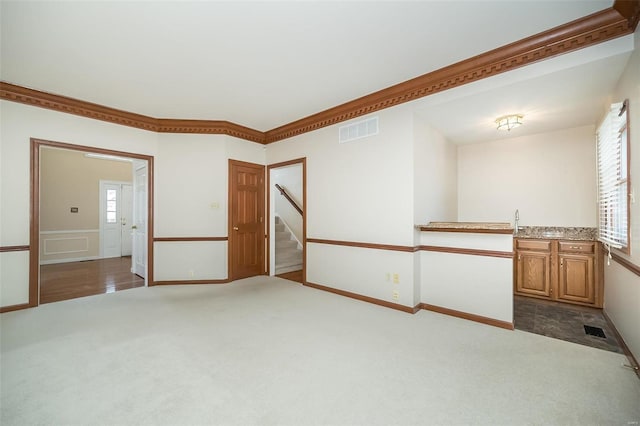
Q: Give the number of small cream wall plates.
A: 5